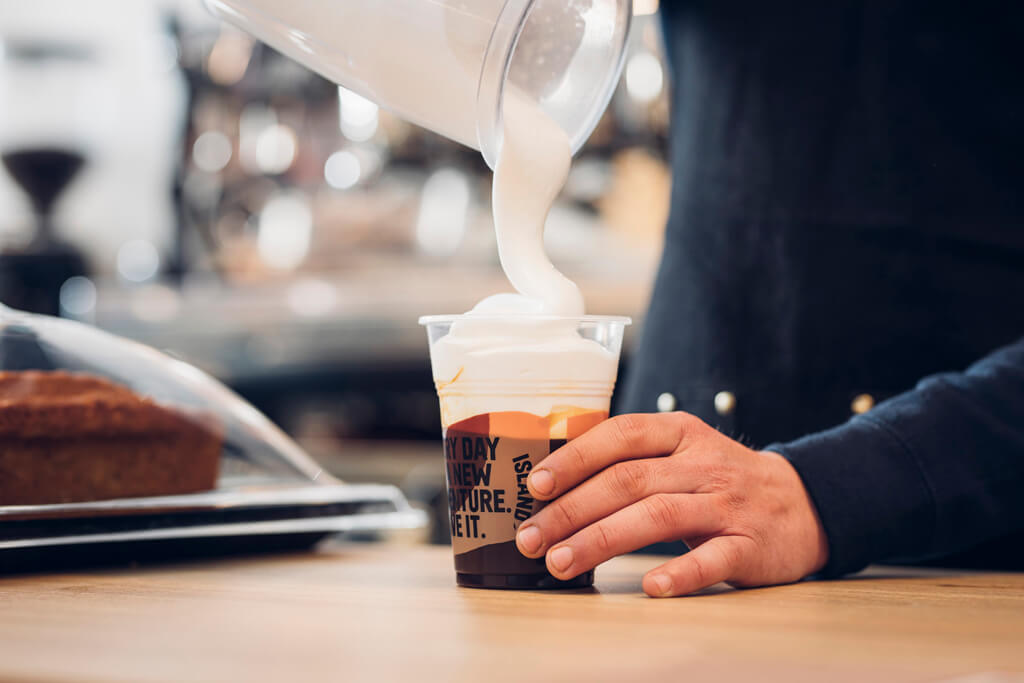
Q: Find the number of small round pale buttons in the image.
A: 3